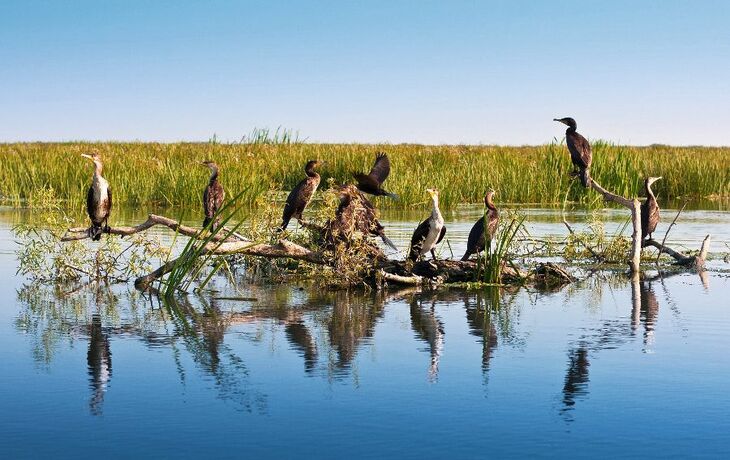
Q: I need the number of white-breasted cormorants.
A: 2